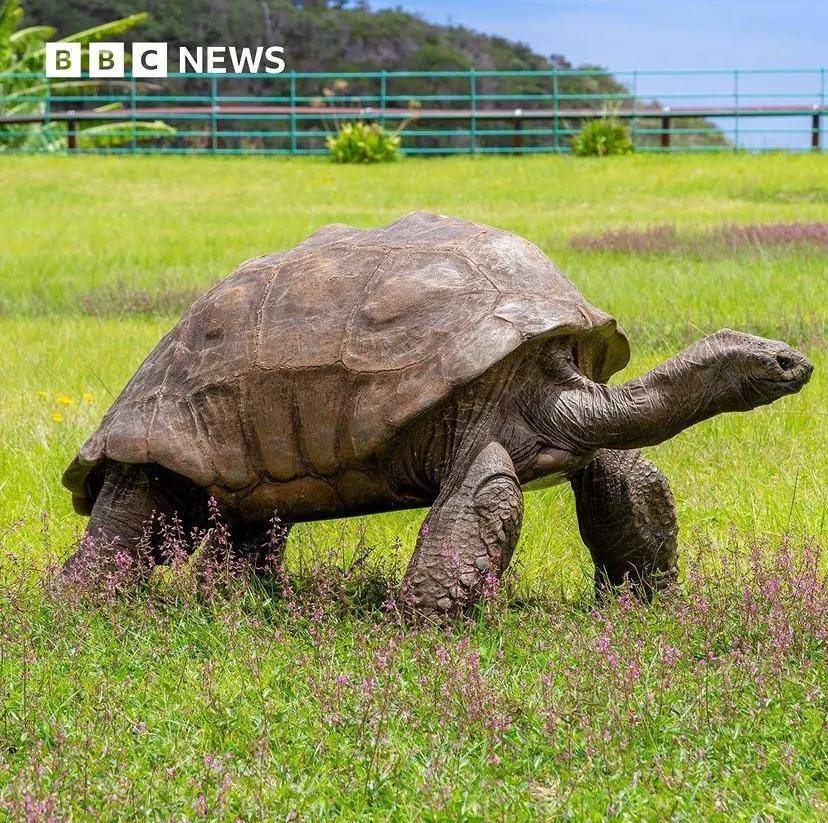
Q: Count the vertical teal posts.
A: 10